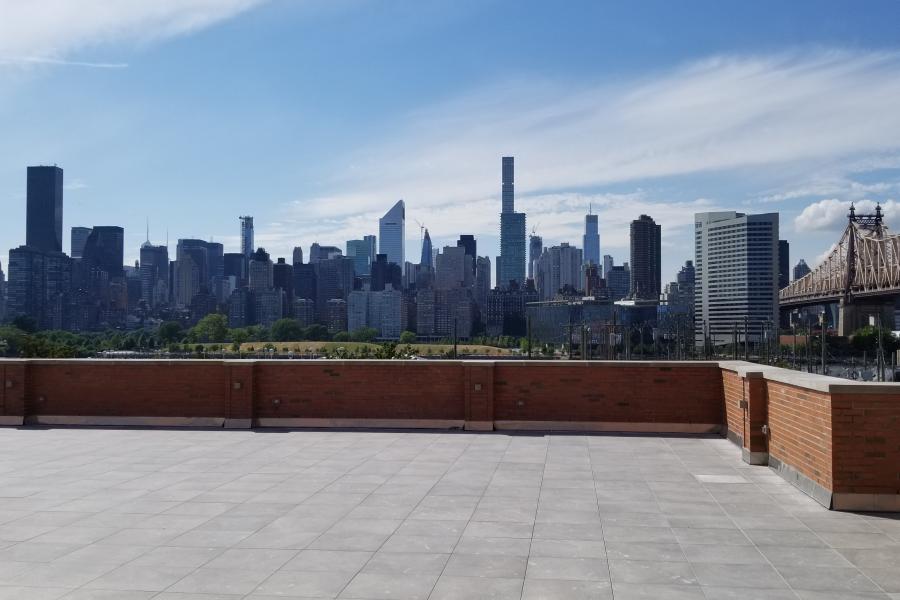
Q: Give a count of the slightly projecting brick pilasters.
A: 4